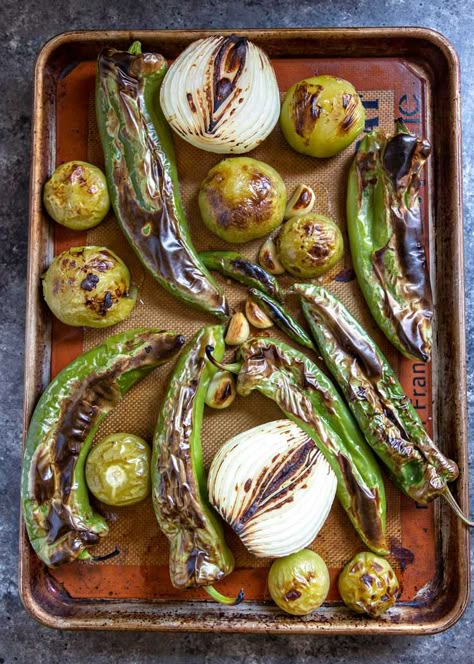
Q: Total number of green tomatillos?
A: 8